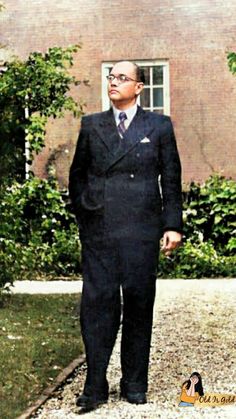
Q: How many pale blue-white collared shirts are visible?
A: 1